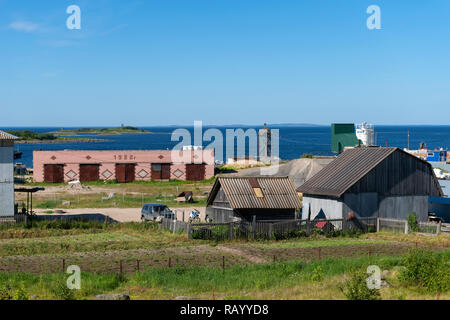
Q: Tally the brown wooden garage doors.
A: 5